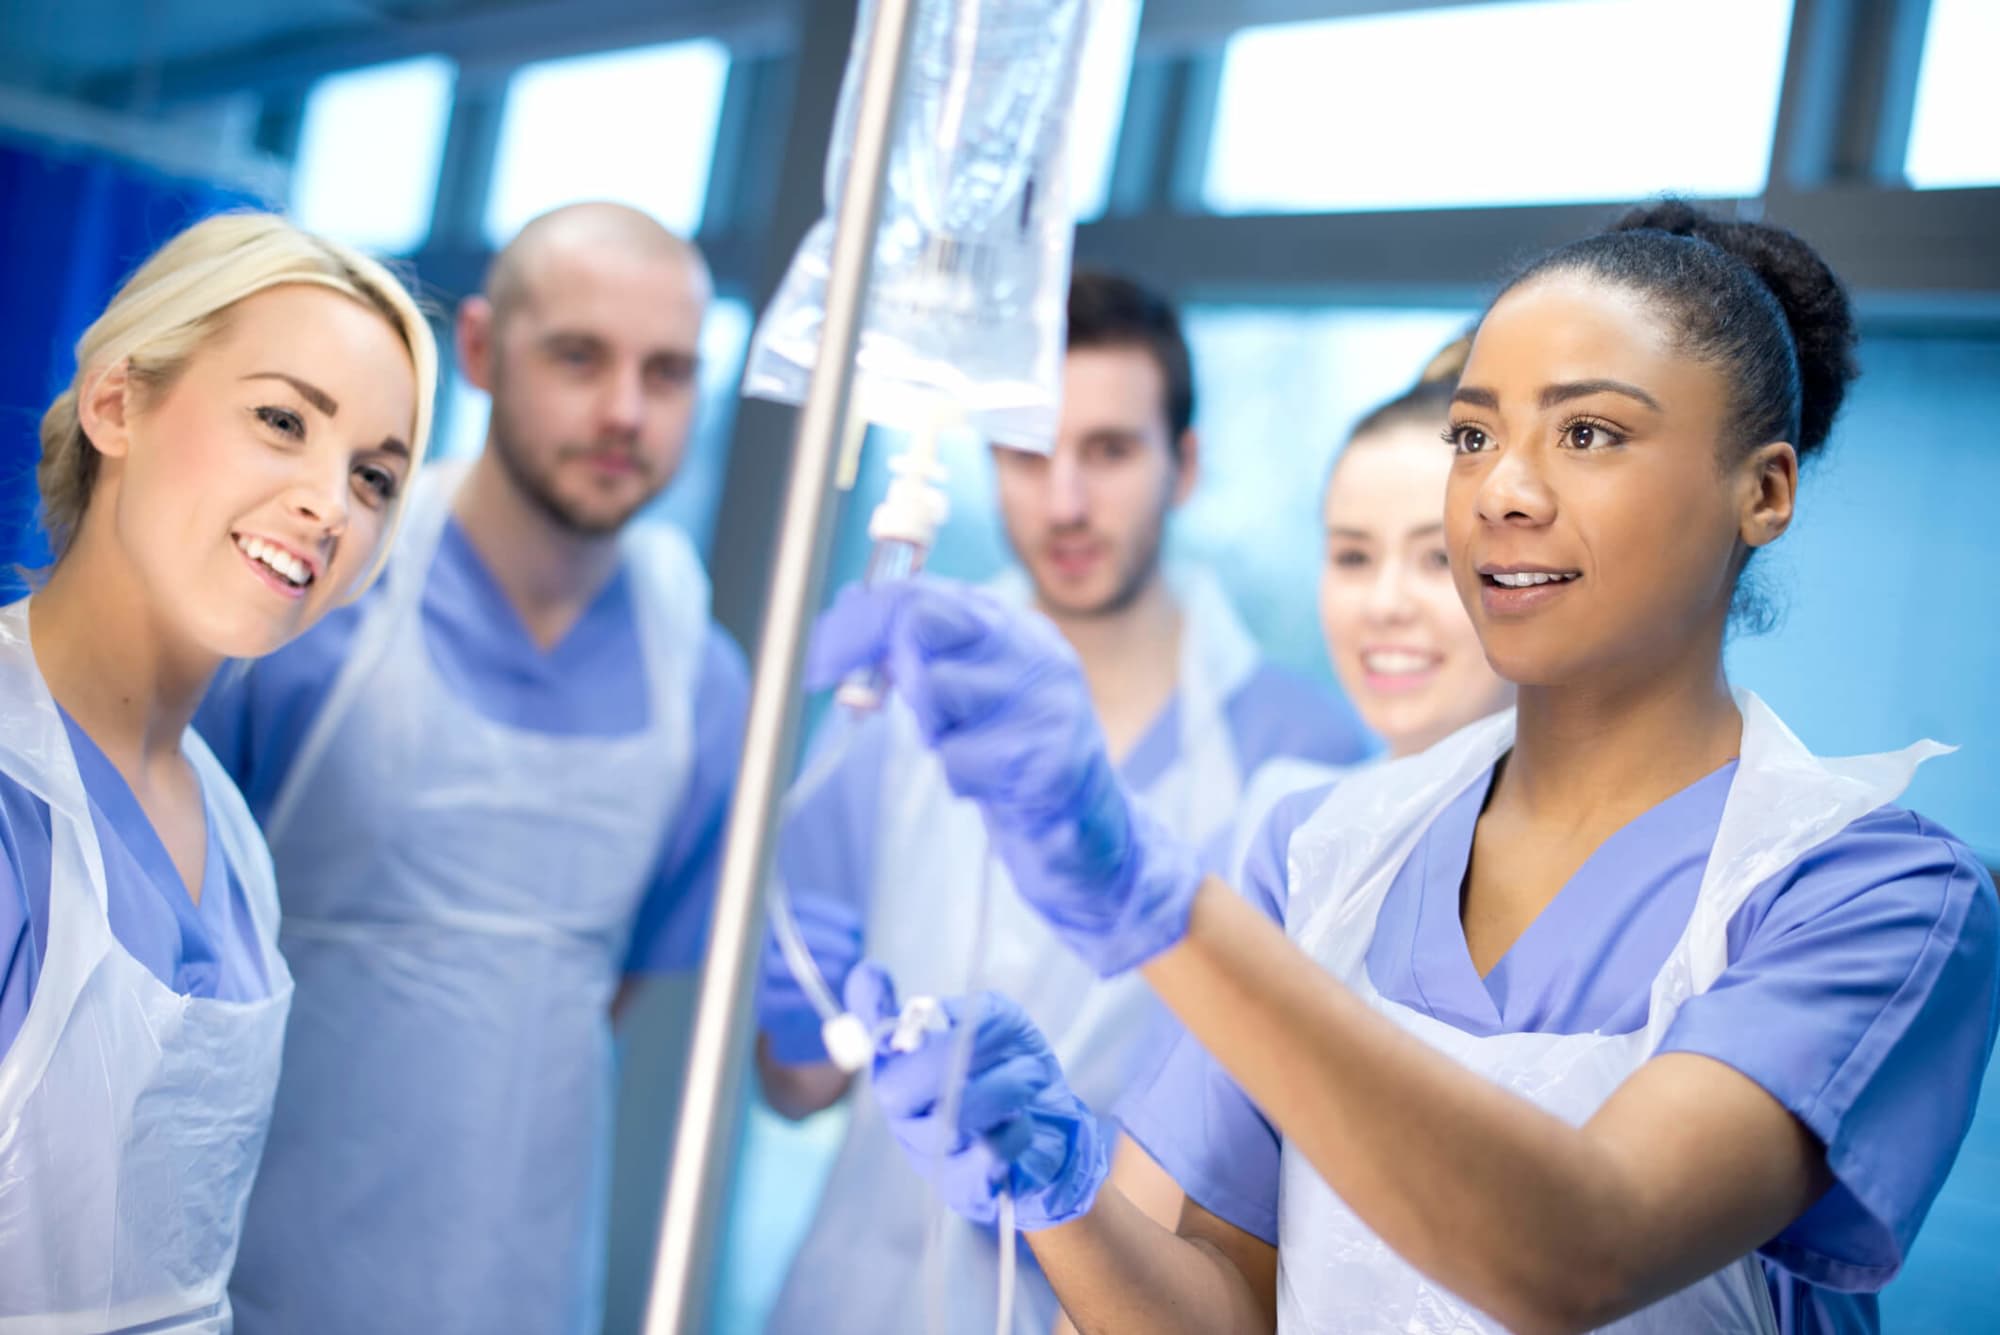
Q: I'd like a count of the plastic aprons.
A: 5